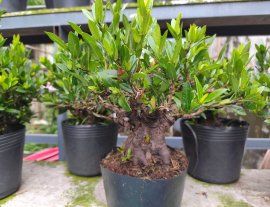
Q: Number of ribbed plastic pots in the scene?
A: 3